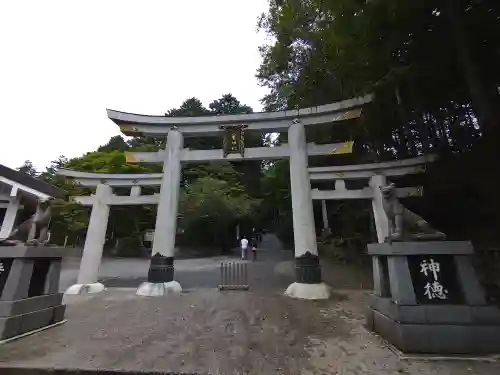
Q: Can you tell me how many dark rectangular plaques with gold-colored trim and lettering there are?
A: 1